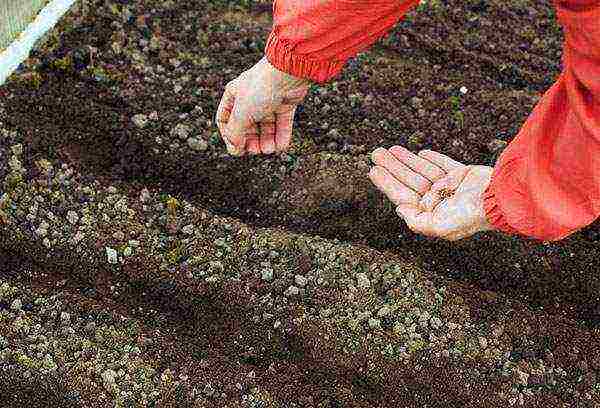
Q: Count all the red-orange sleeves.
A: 2